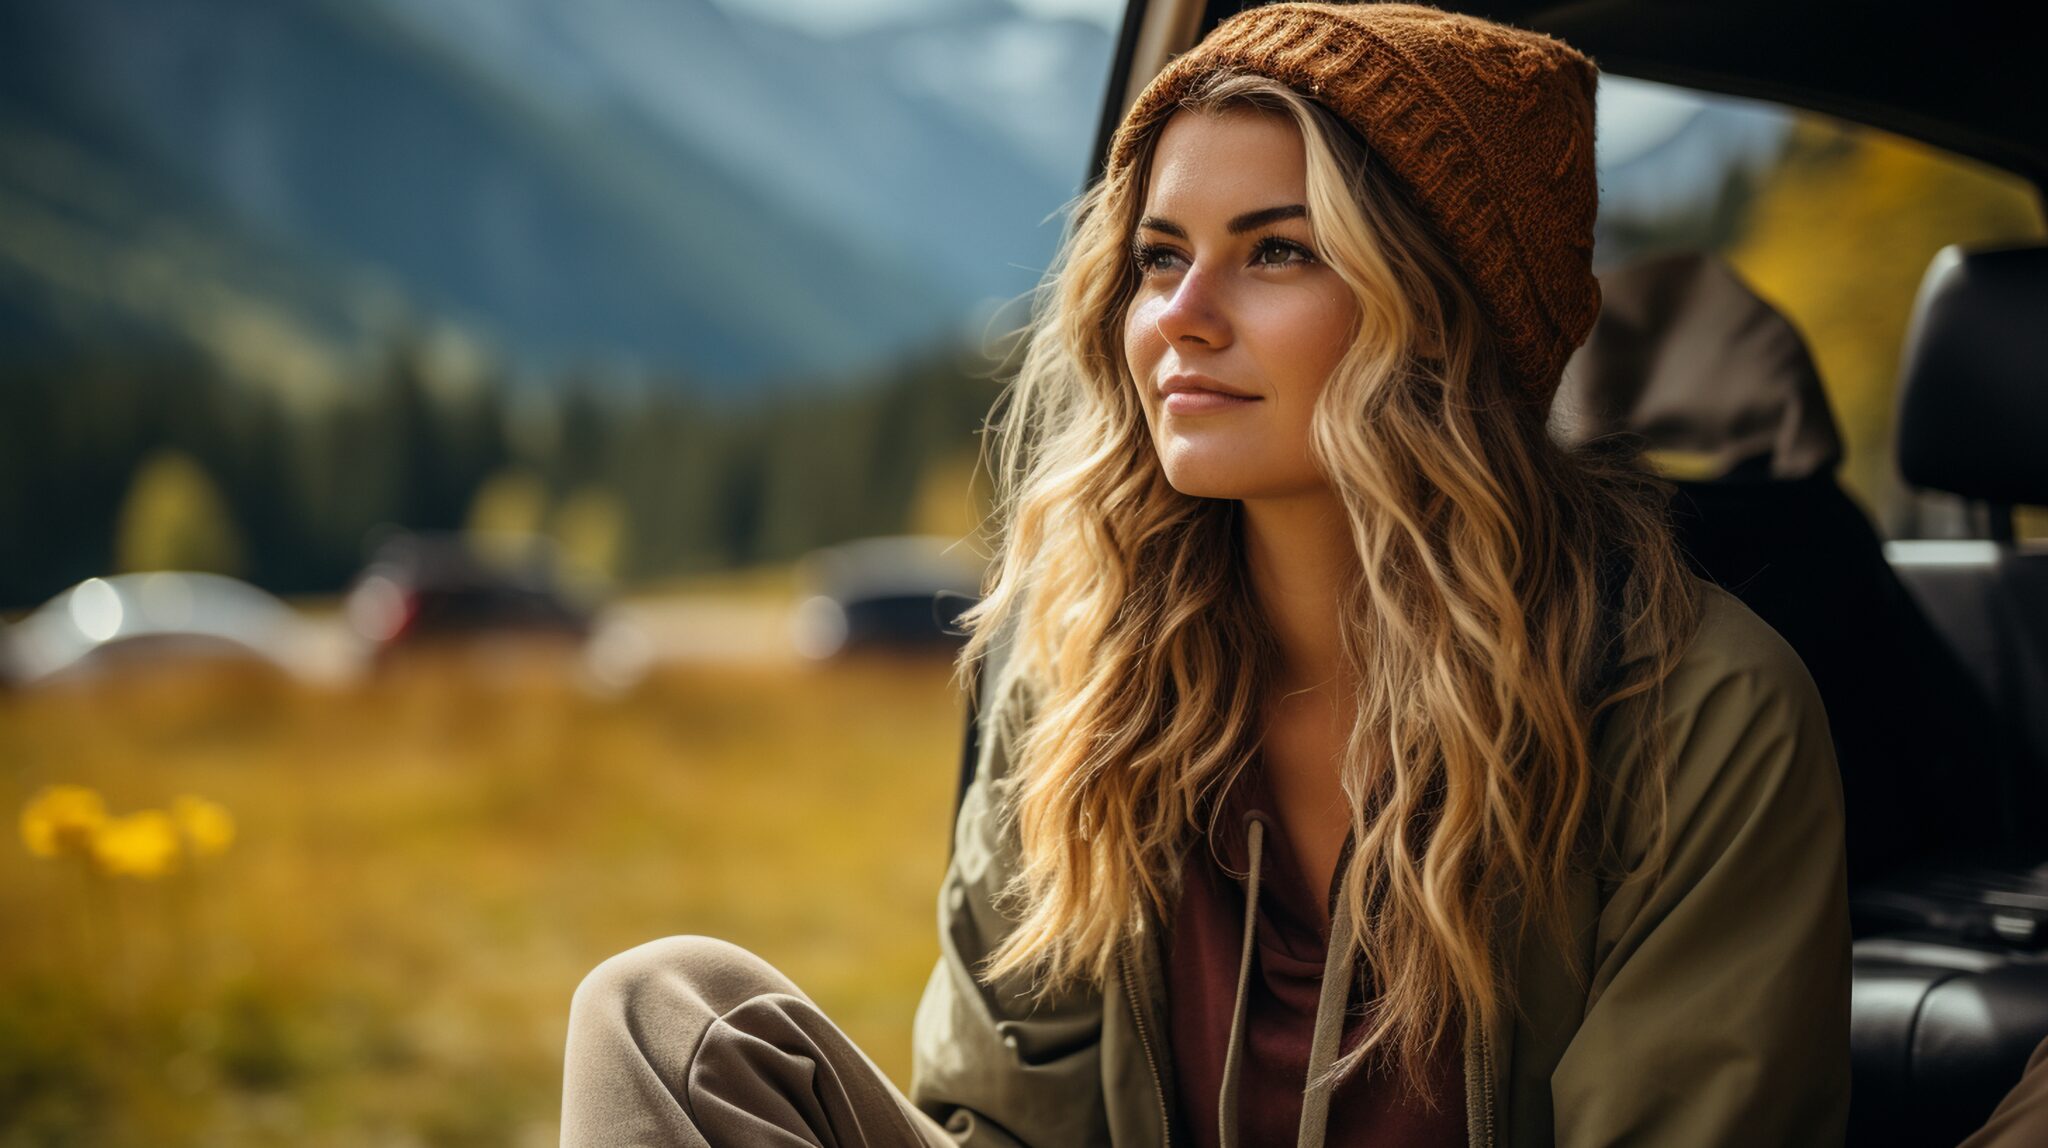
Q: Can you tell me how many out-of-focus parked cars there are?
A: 3